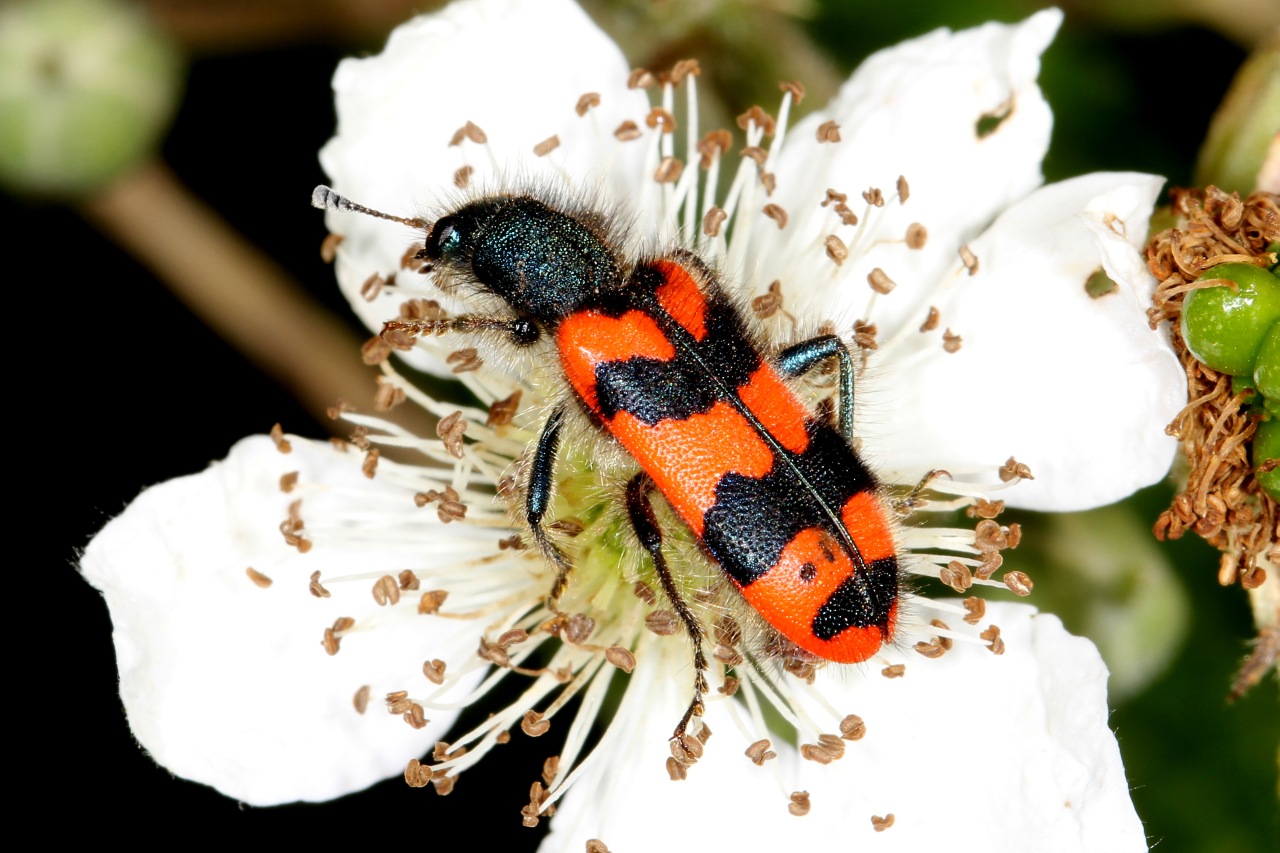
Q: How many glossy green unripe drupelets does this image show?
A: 3